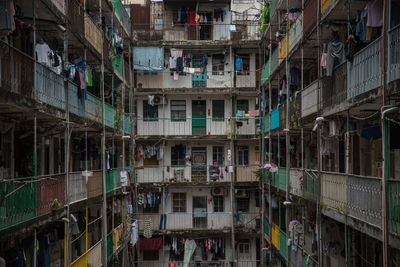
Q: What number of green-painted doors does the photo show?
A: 1